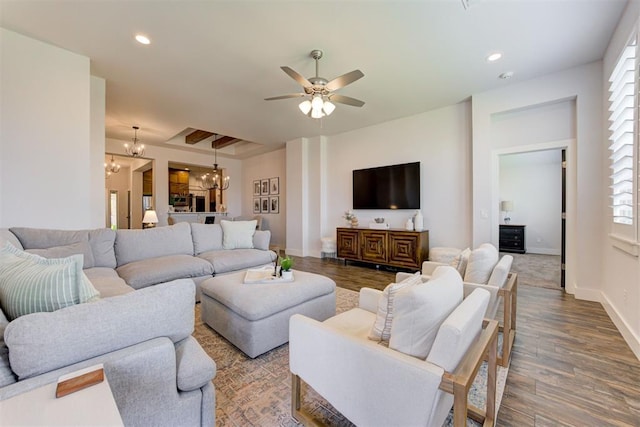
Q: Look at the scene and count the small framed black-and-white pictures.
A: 6